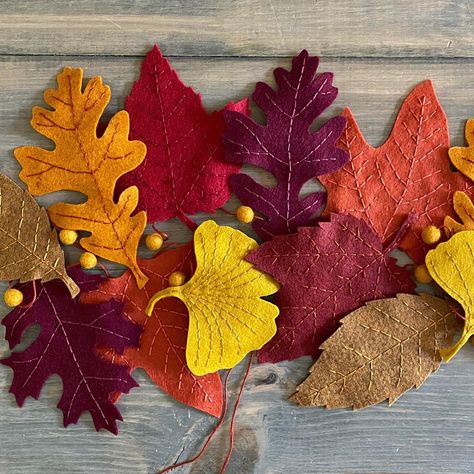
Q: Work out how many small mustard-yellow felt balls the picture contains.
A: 8